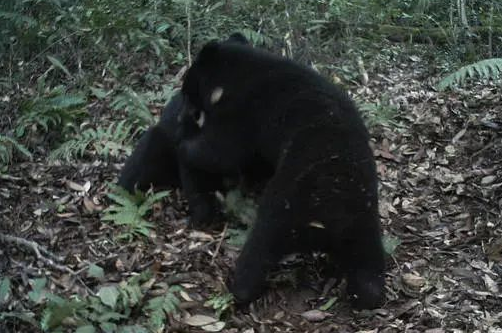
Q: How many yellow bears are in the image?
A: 0